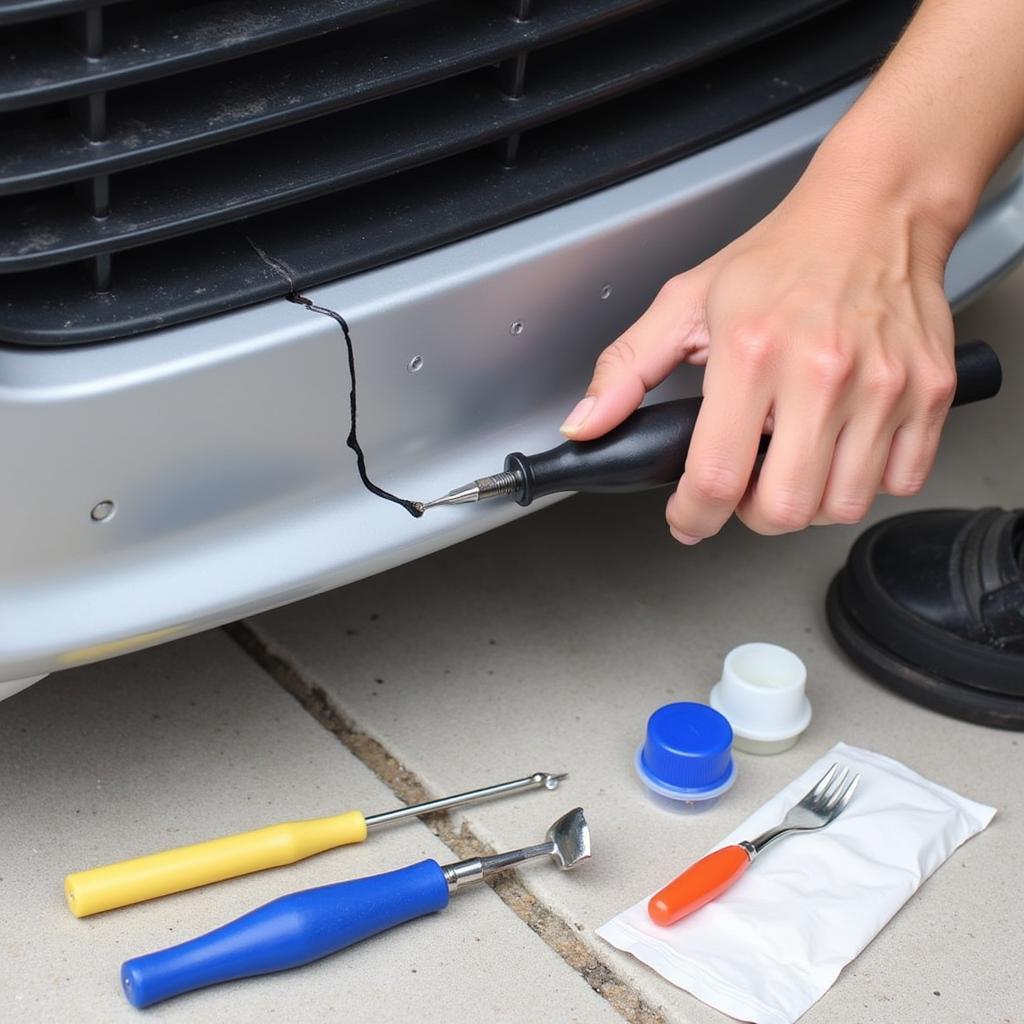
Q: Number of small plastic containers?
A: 2